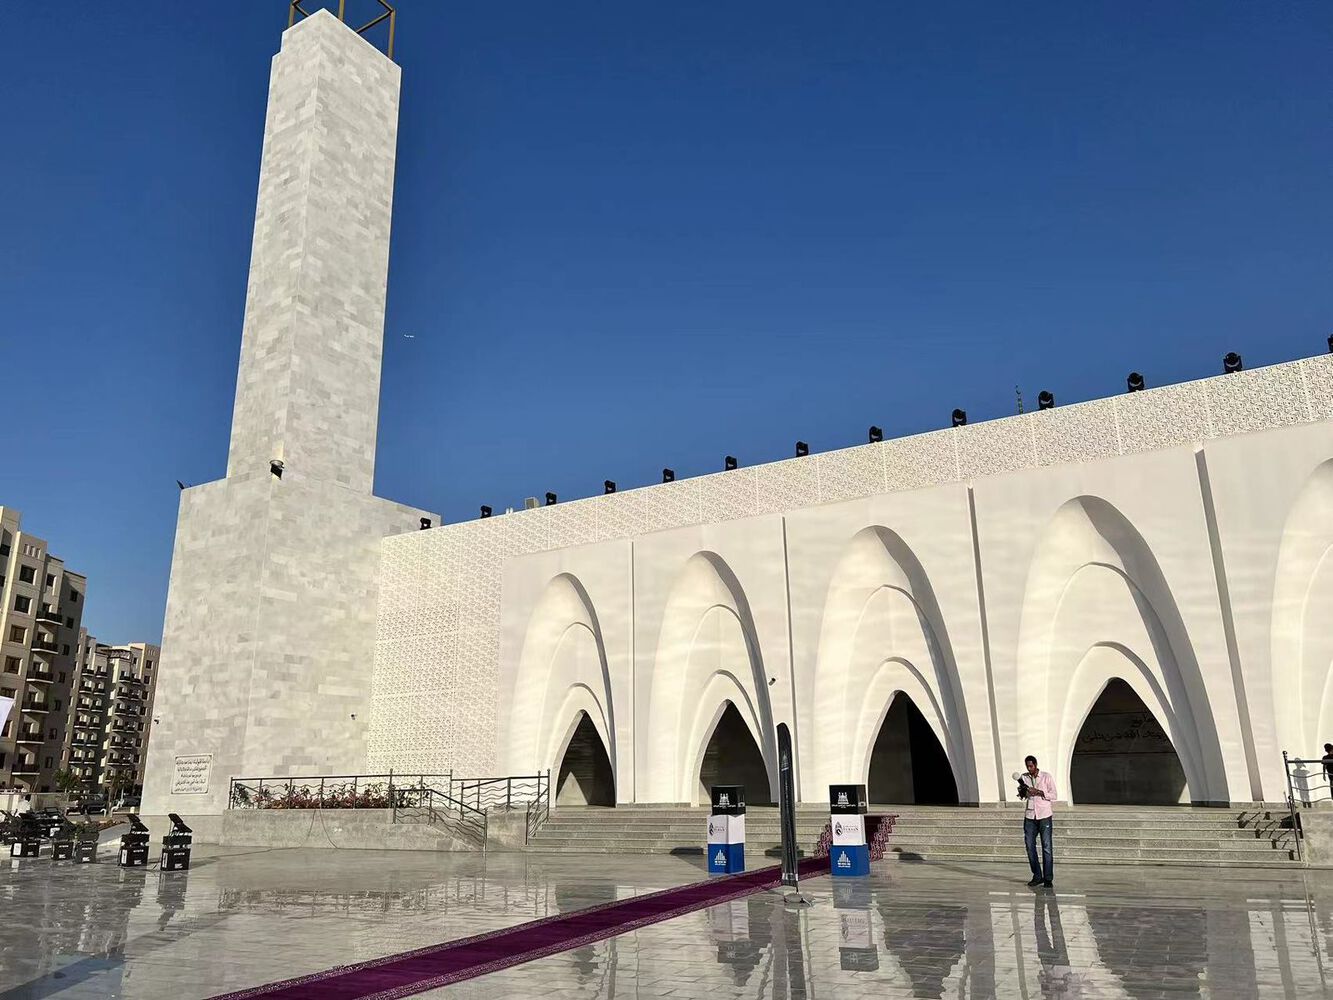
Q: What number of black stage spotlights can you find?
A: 13